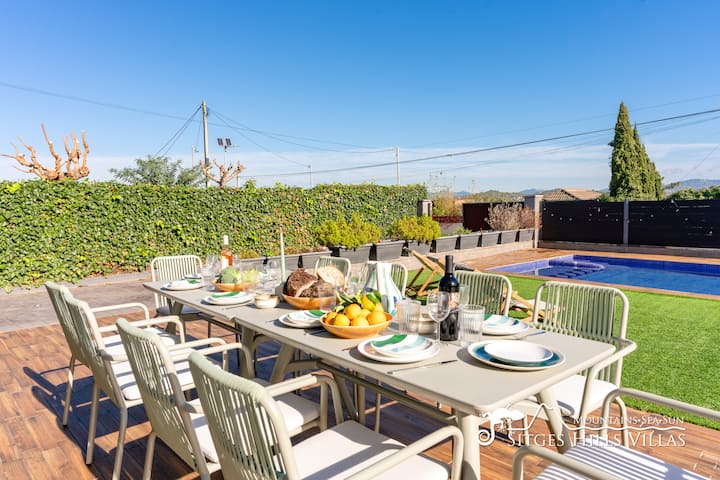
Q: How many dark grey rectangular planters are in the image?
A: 11